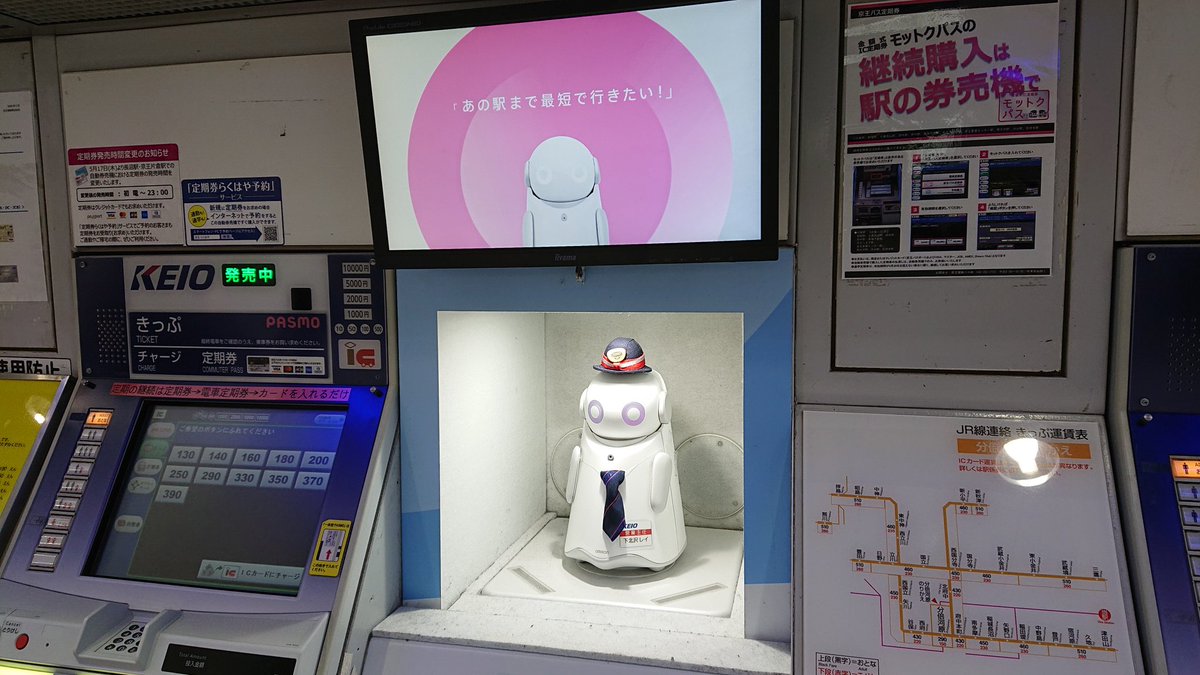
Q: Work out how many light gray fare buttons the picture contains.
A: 11